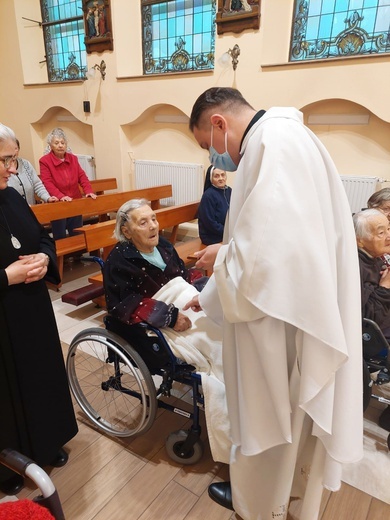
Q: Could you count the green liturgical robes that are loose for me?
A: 0